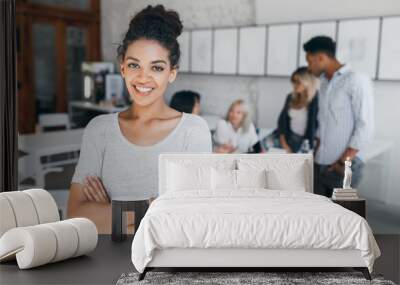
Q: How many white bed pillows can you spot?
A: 4